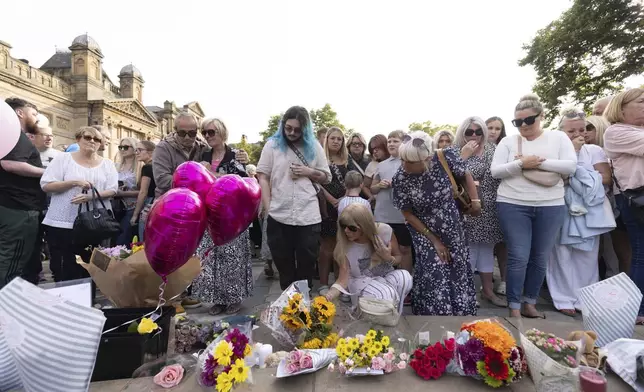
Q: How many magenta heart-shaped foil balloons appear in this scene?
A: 3